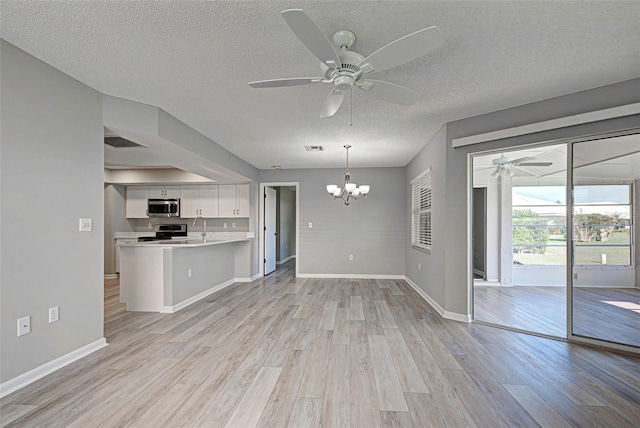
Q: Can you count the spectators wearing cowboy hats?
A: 0